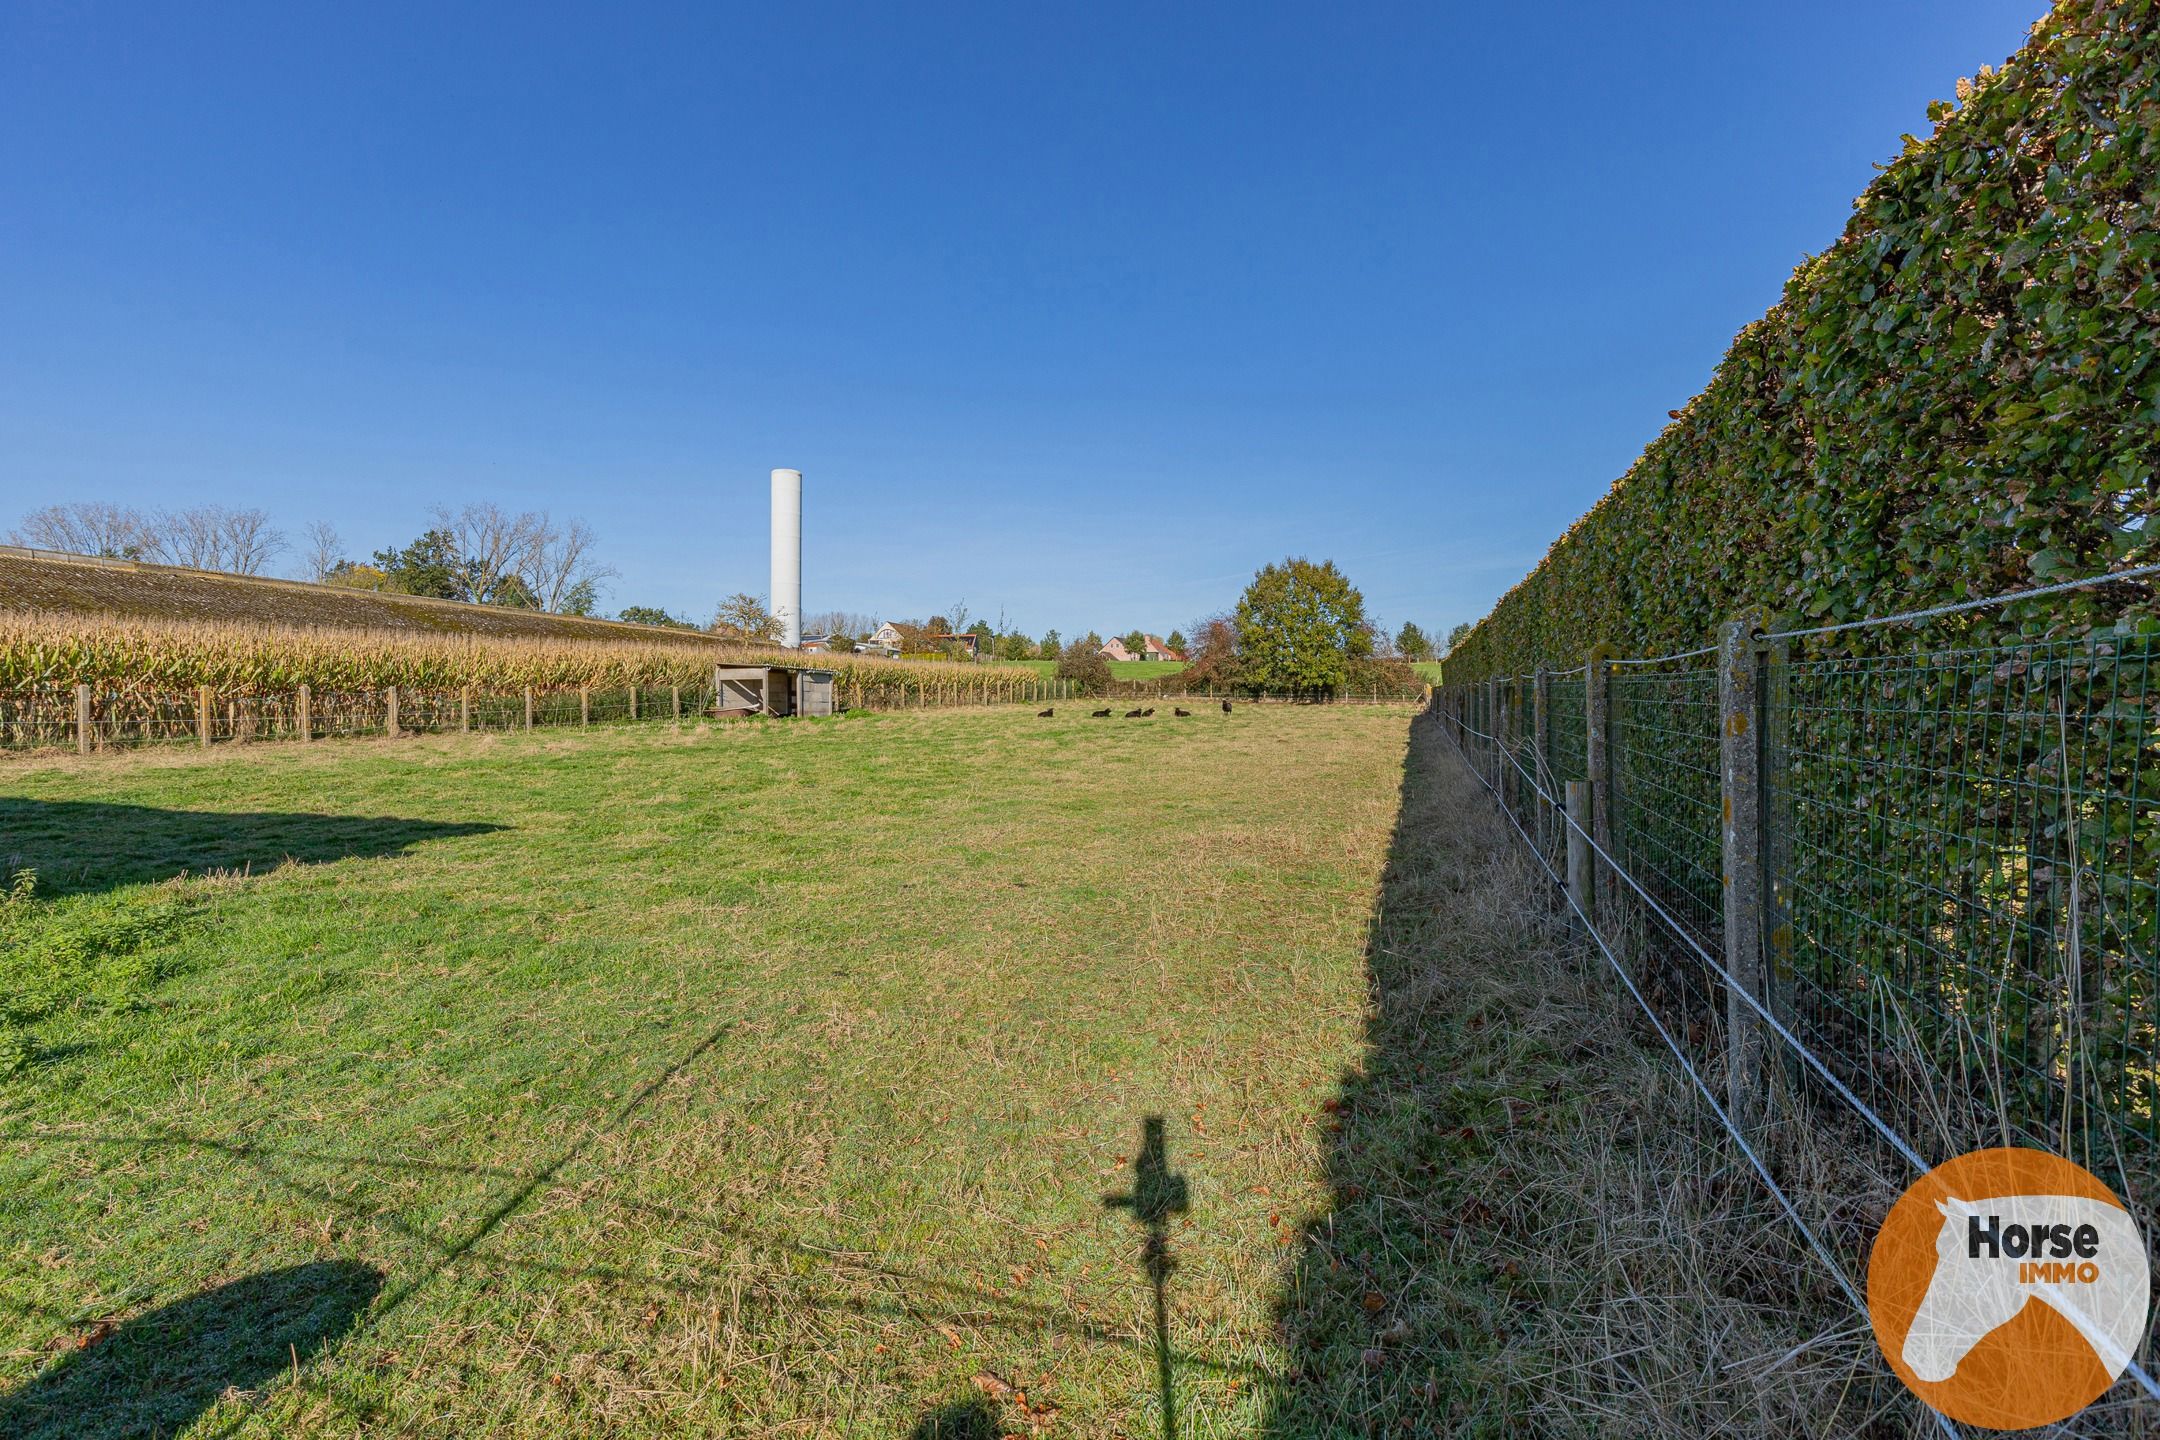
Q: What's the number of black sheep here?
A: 6